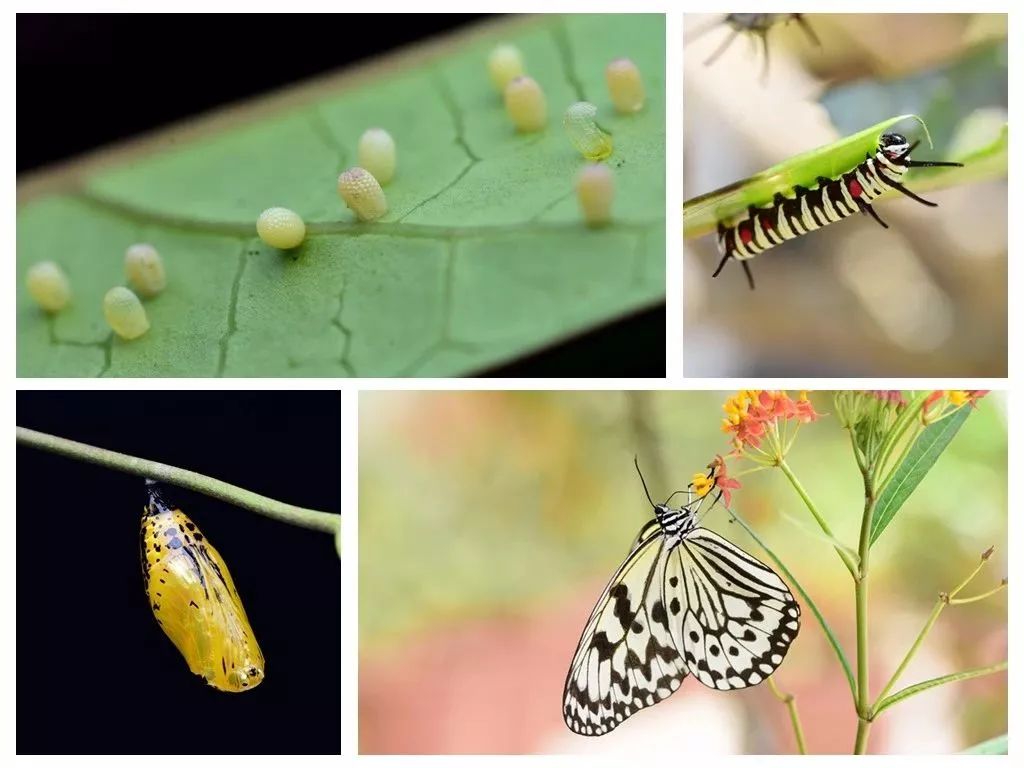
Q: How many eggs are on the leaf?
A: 11